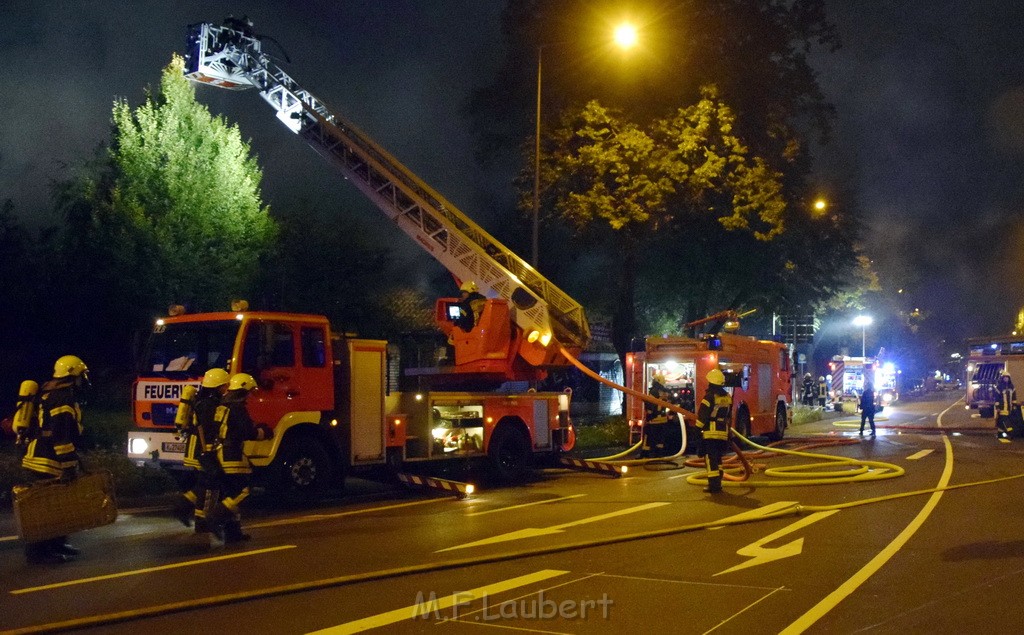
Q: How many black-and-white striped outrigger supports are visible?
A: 2